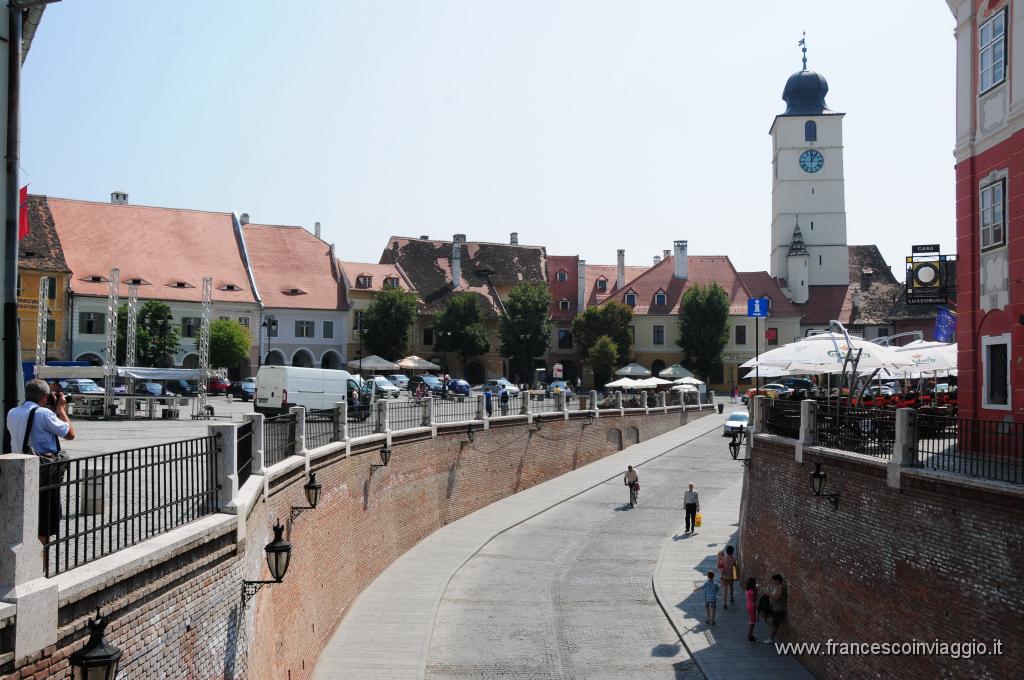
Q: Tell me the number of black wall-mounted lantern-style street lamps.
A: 10